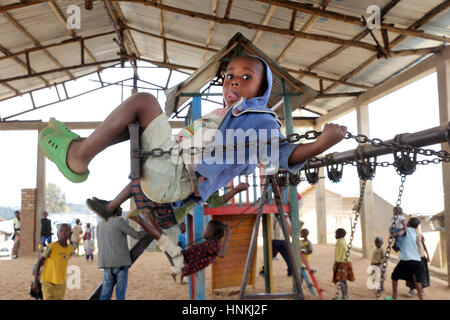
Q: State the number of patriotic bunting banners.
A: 0